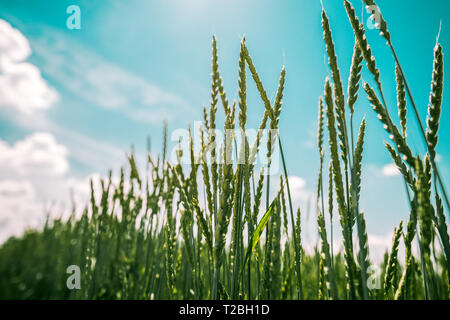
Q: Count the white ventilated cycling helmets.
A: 0